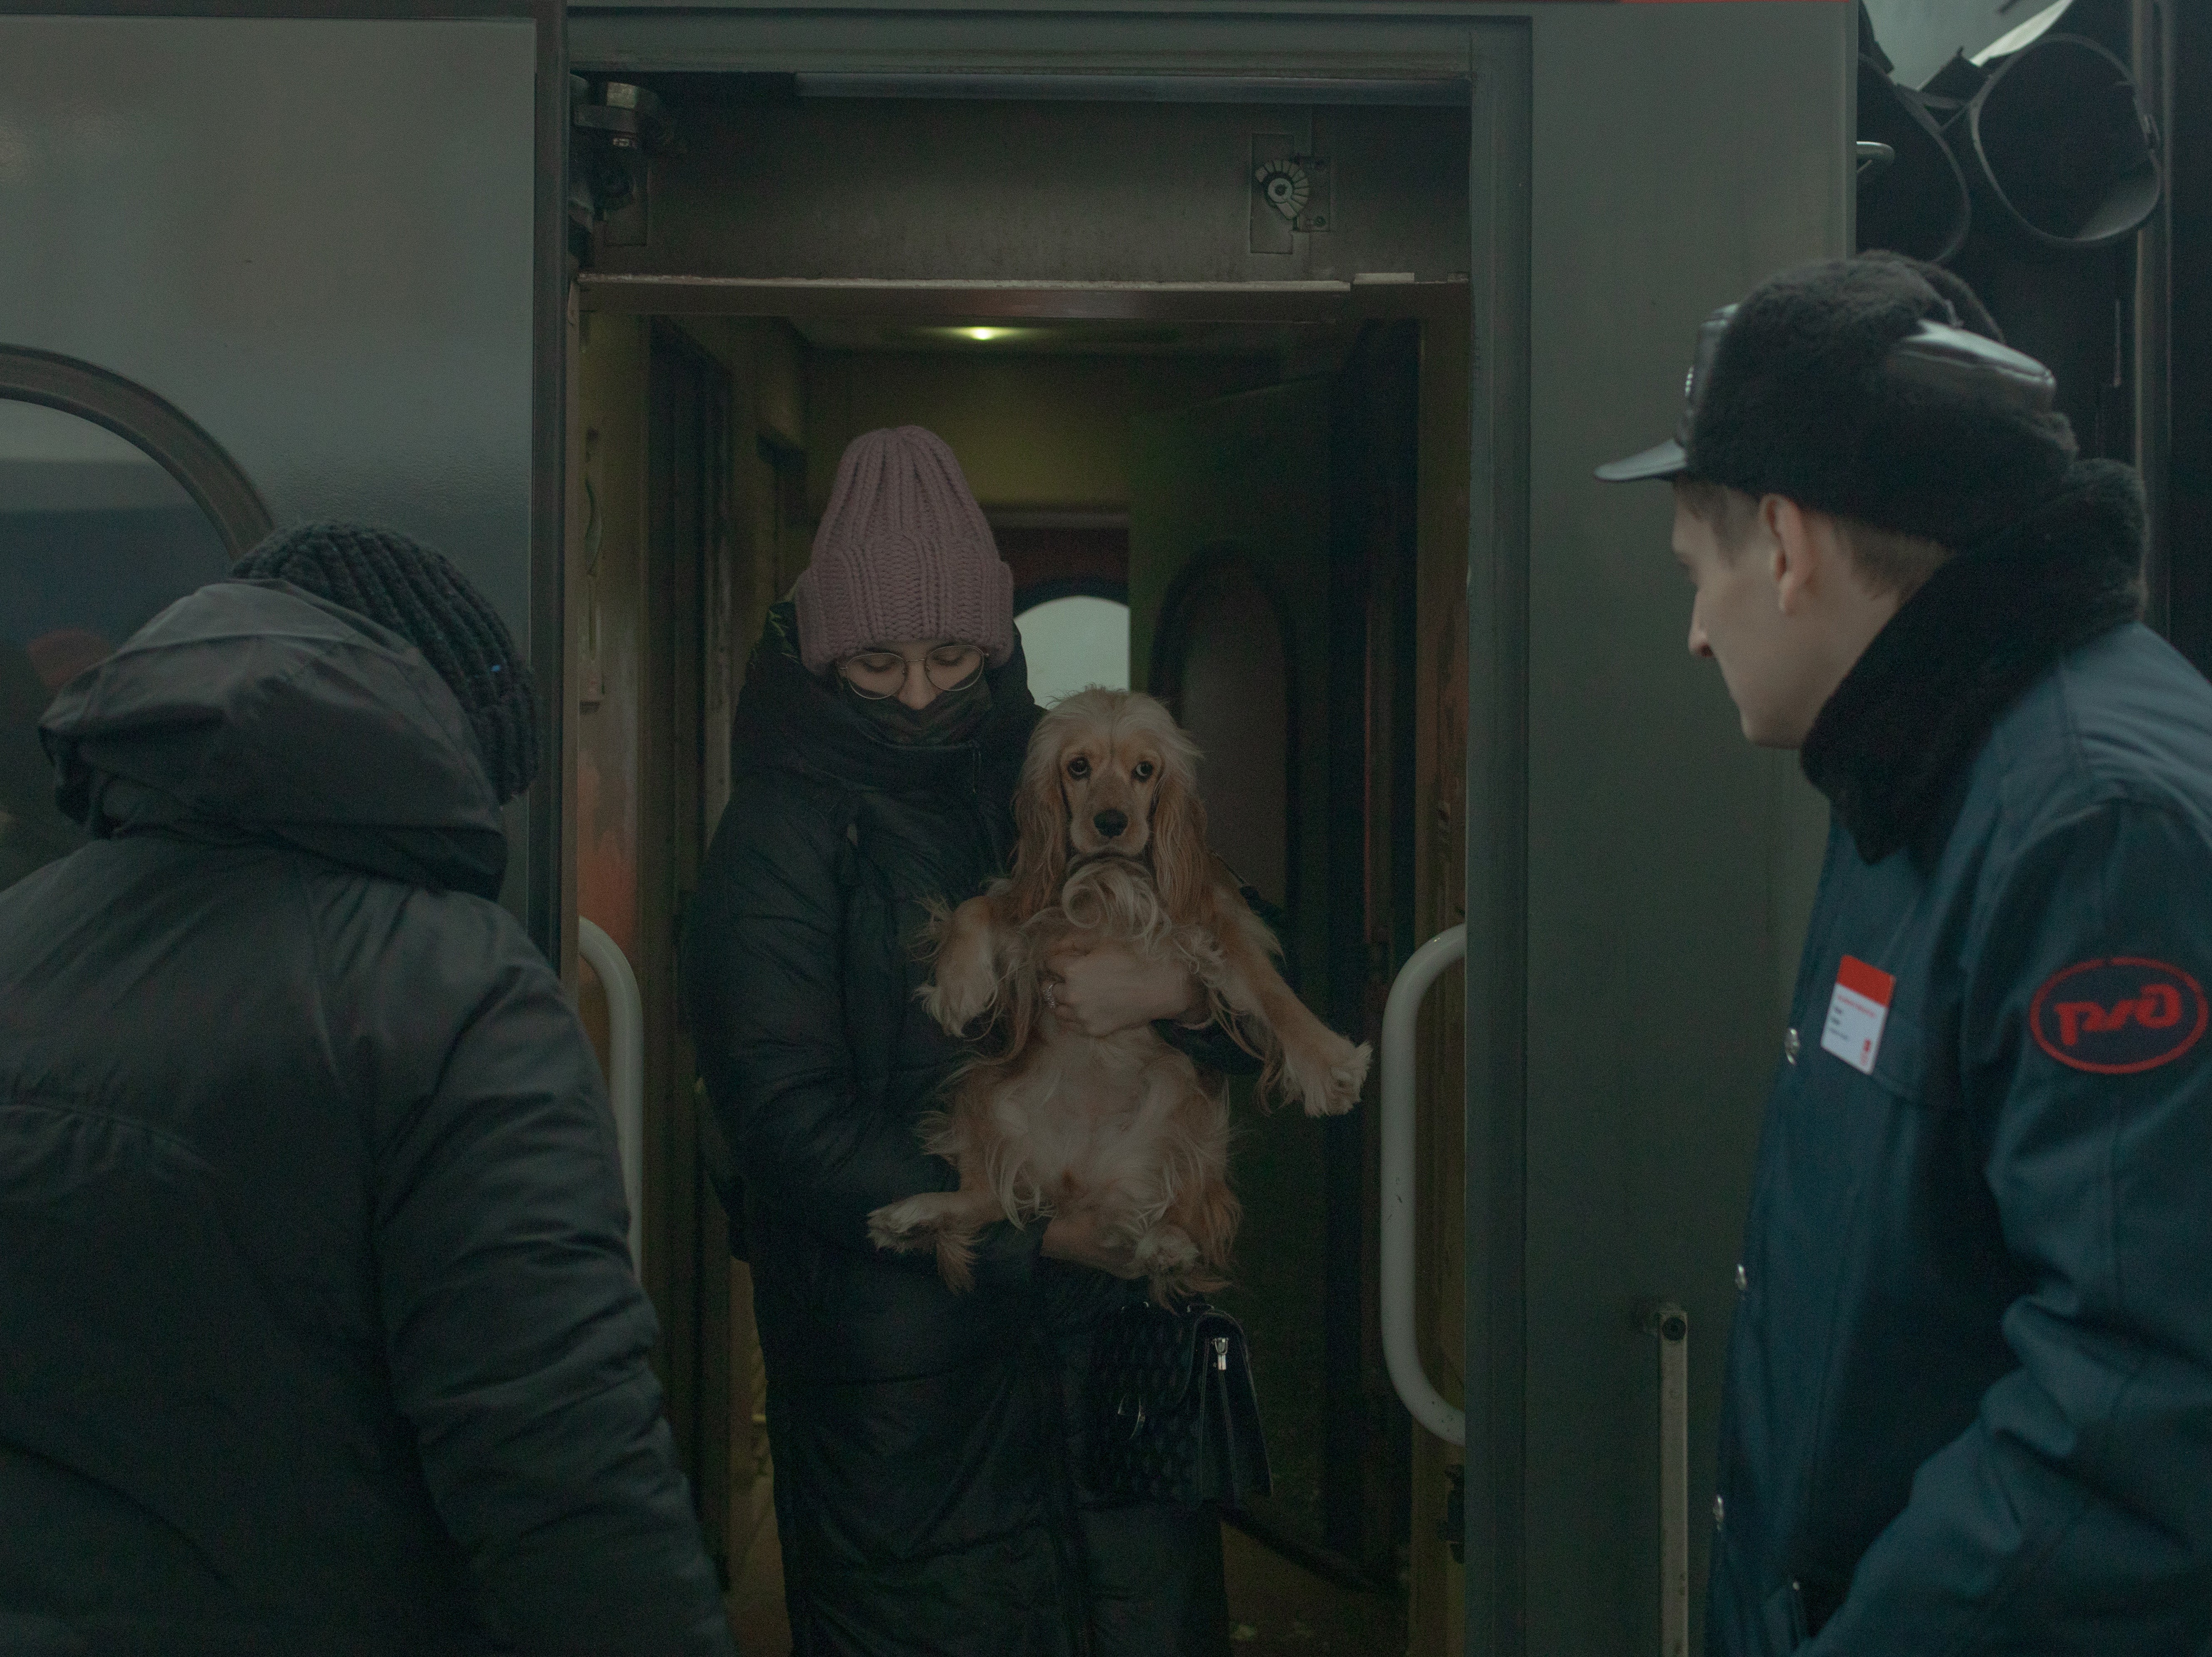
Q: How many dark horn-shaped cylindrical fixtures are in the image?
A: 2